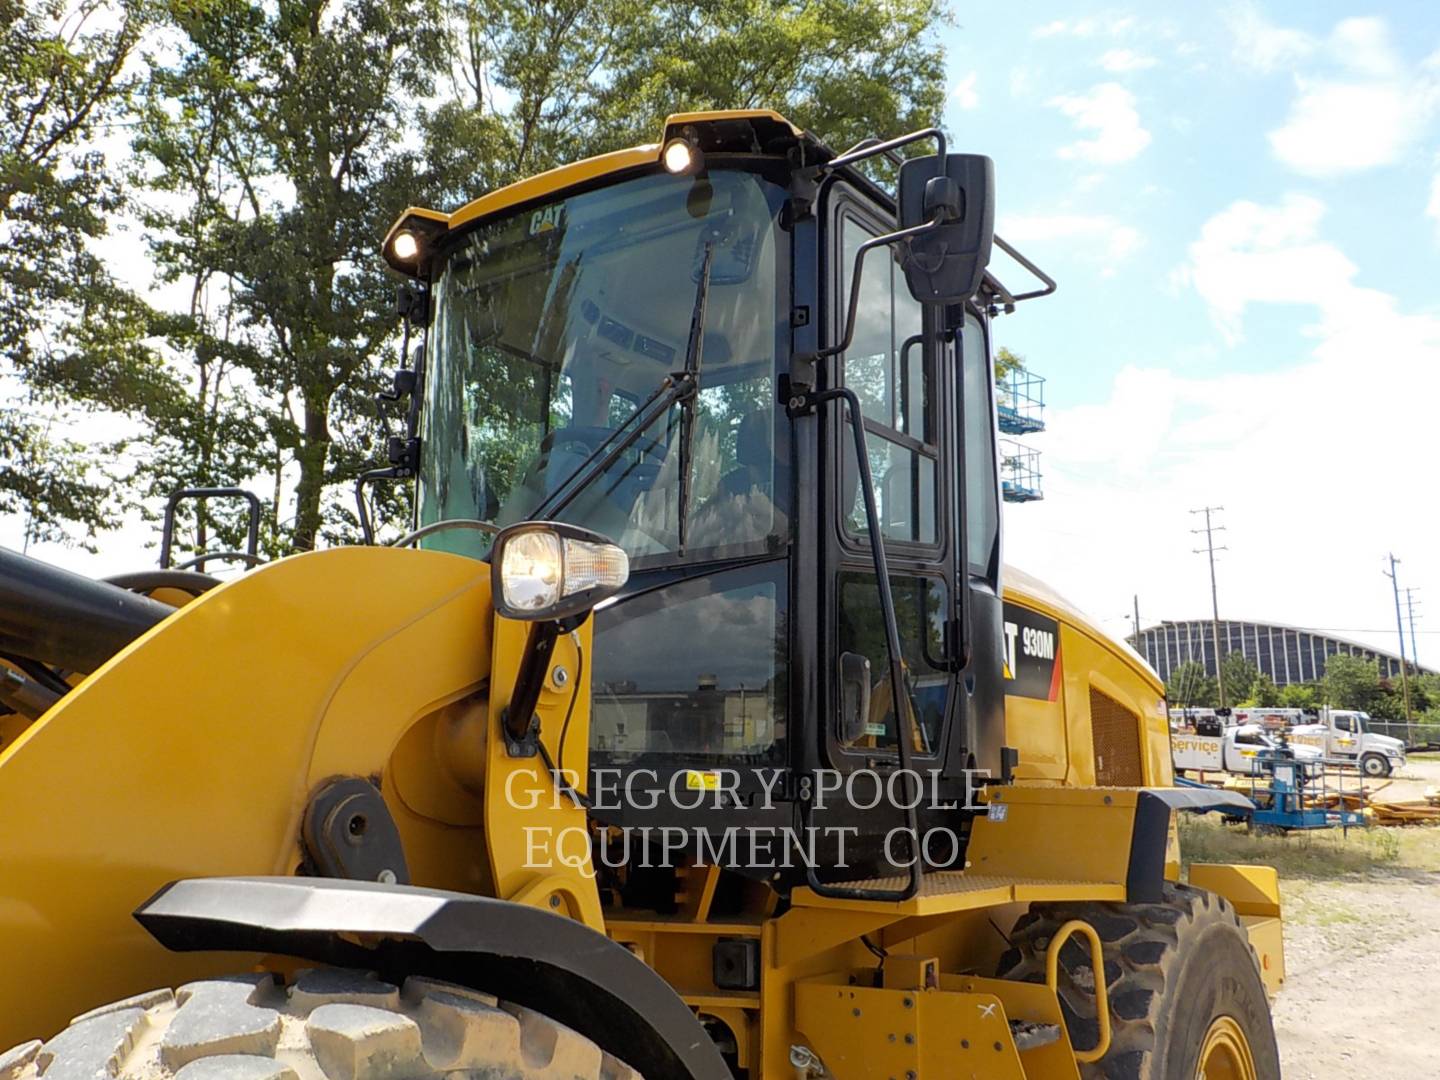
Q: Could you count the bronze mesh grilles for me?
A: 1